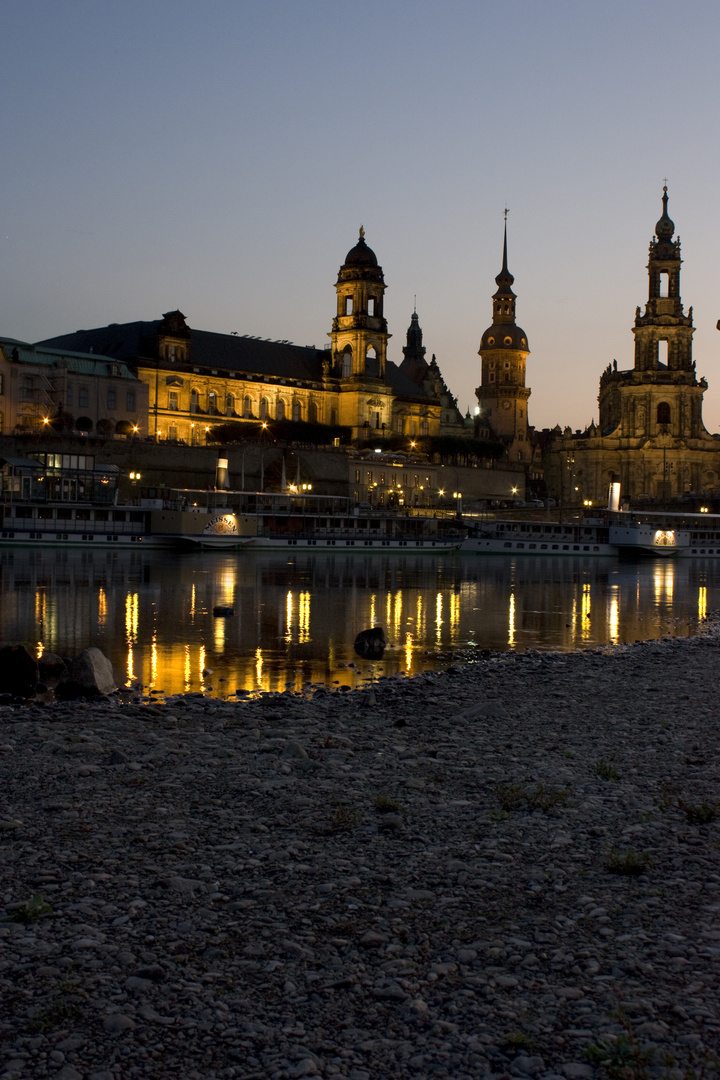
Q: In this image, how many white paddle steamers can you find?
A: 2